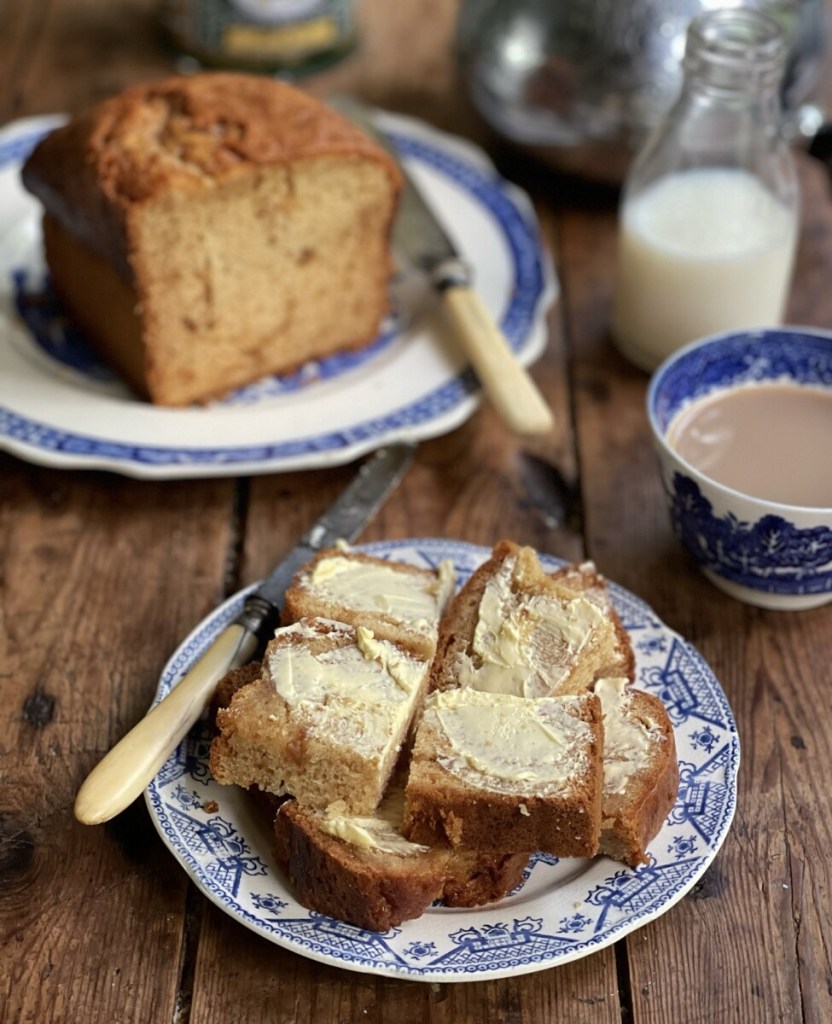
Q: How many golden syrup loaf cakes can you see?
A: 1